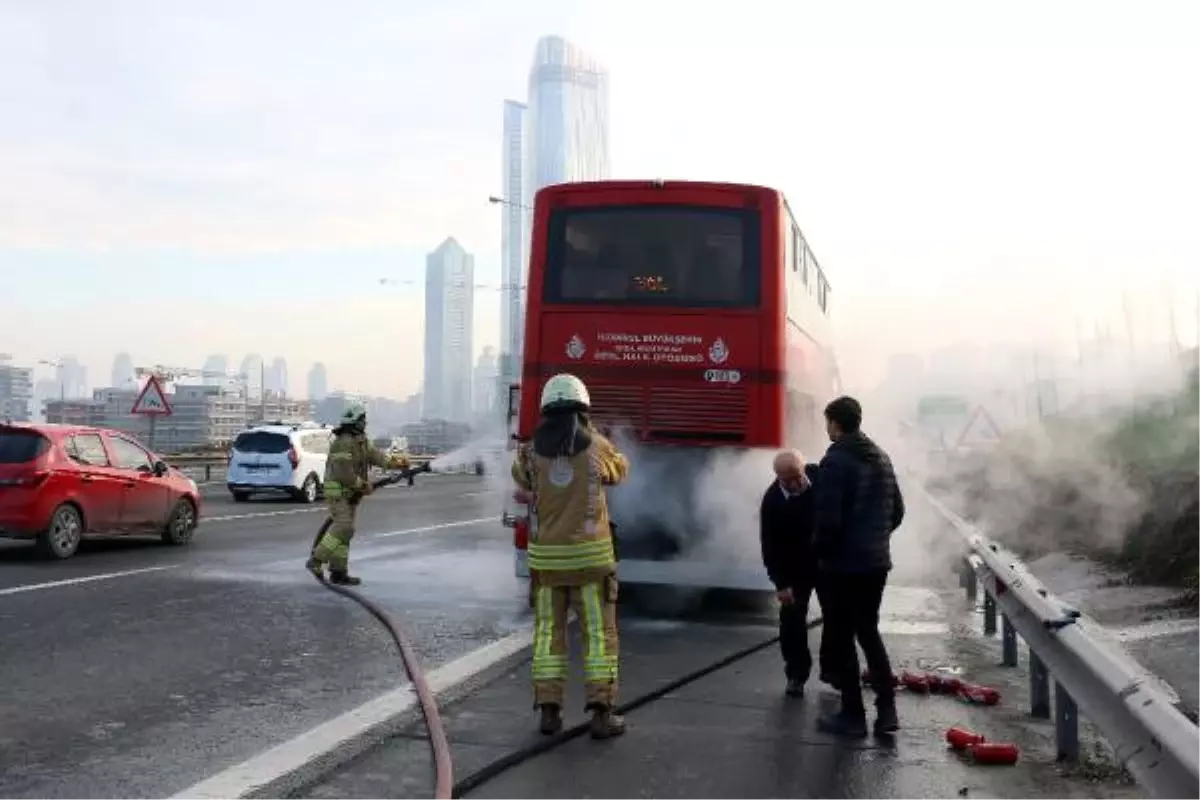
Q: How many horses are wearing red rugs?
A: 0